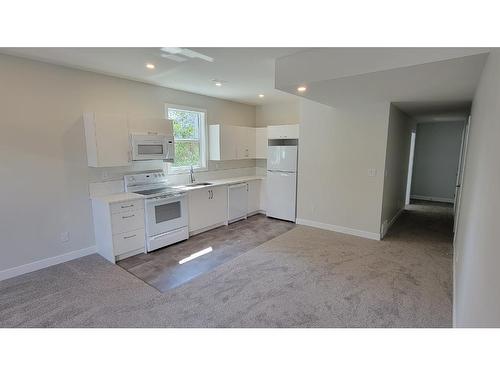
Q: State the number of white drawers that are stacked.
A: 3